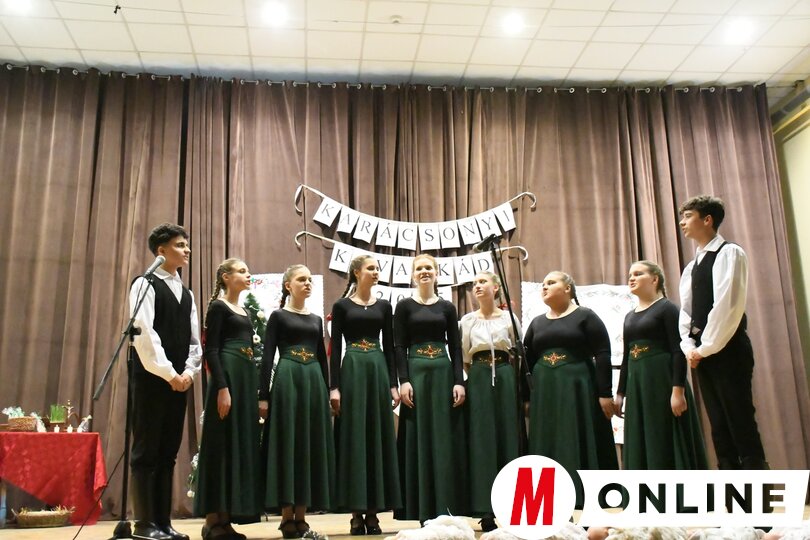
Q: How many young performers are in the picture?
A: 9